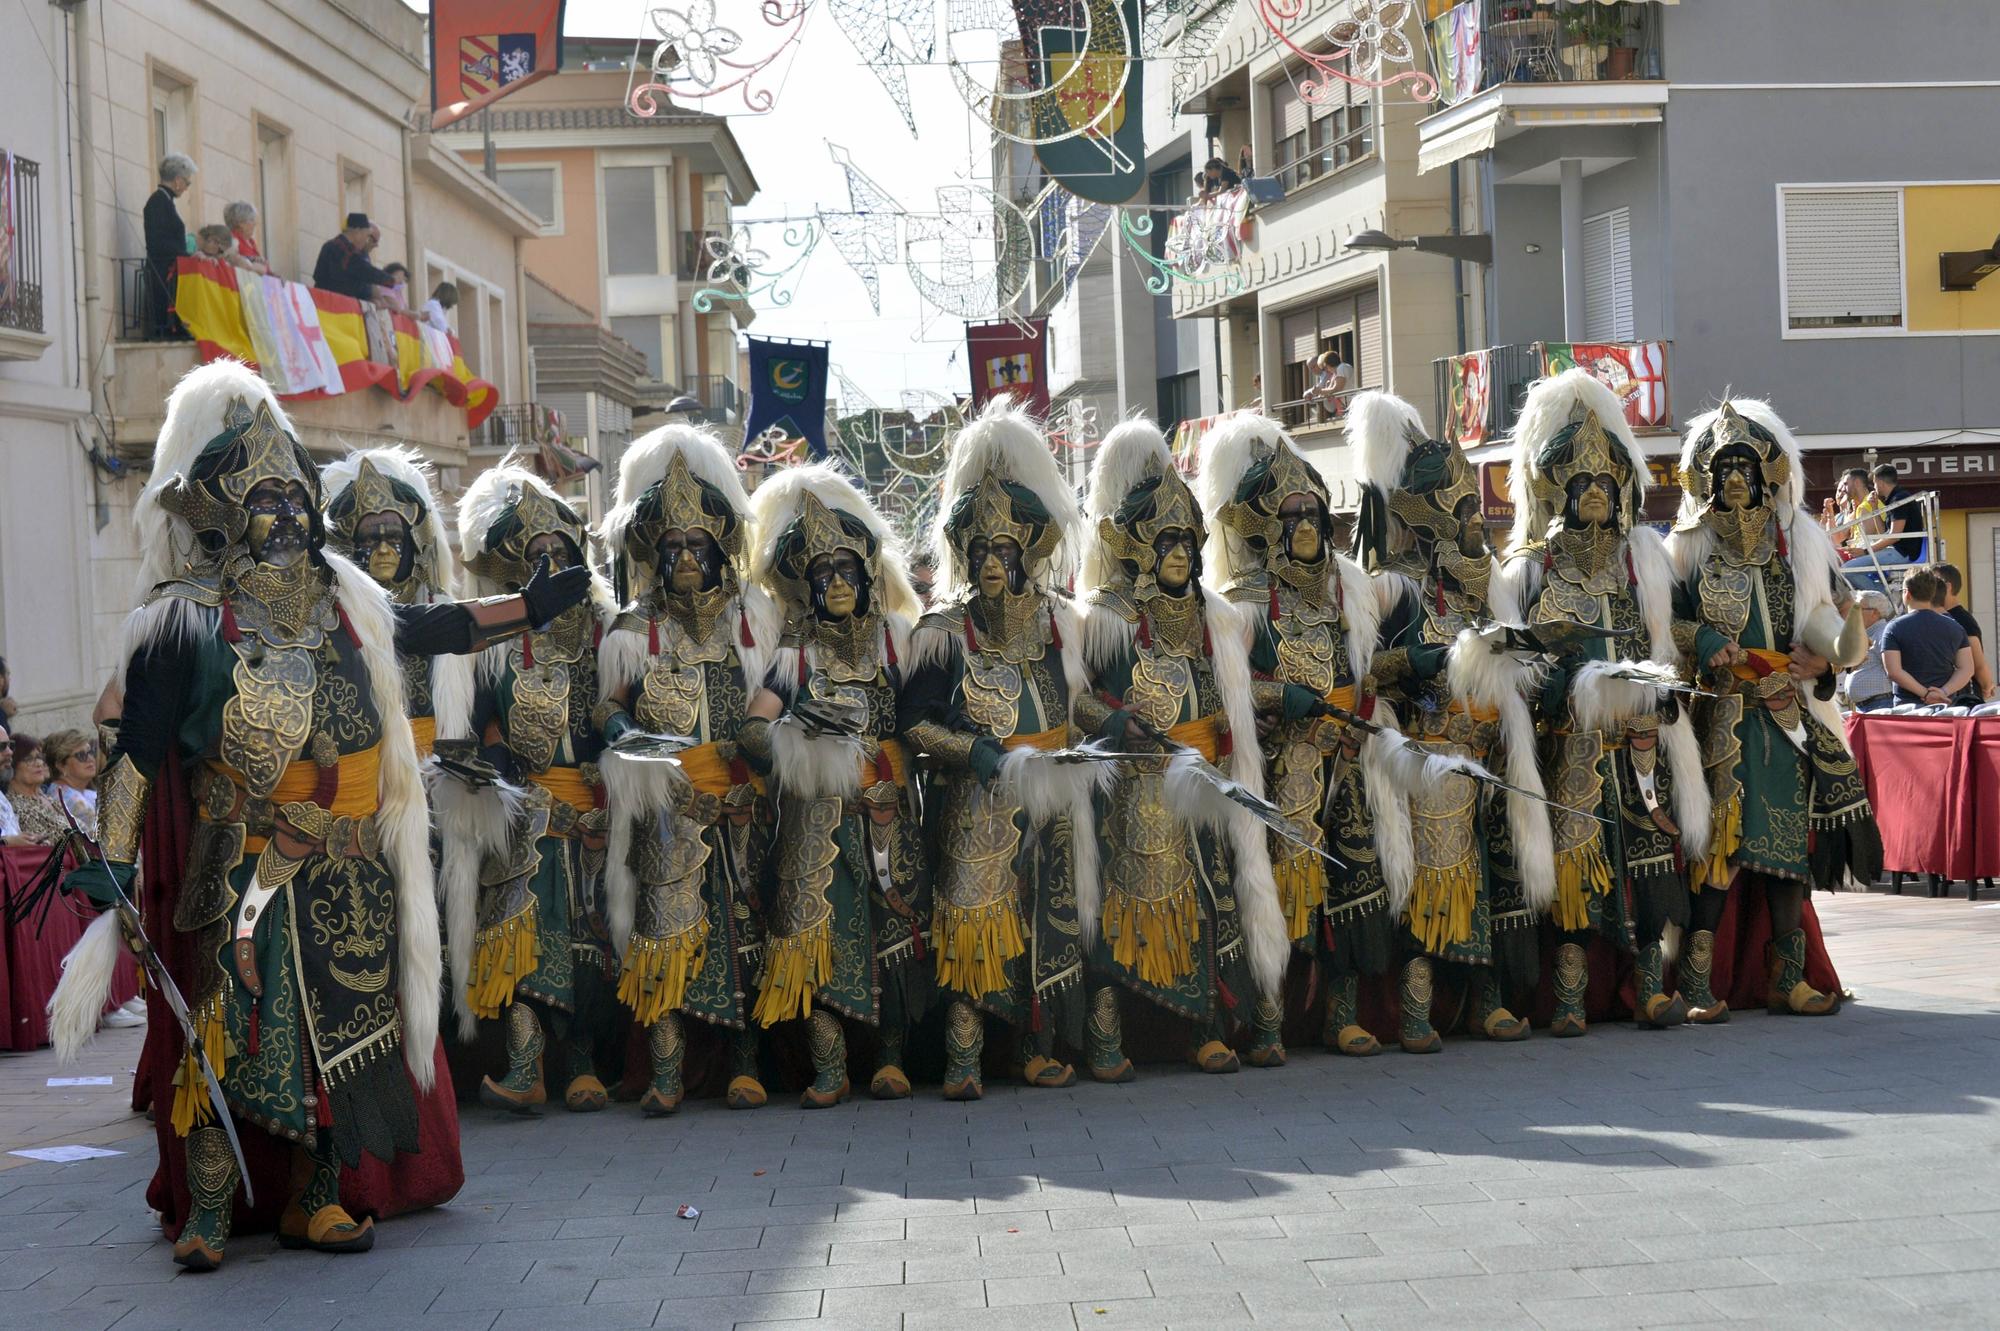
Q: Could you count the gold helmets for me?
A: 11